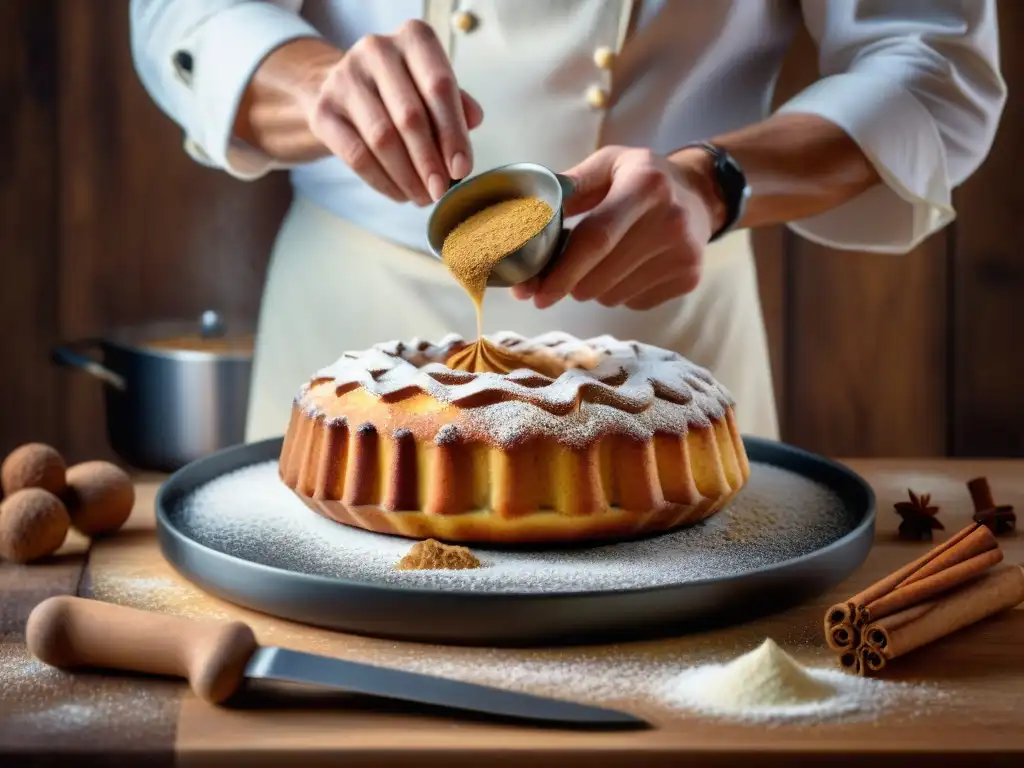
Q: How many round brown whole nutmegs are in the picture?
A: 3